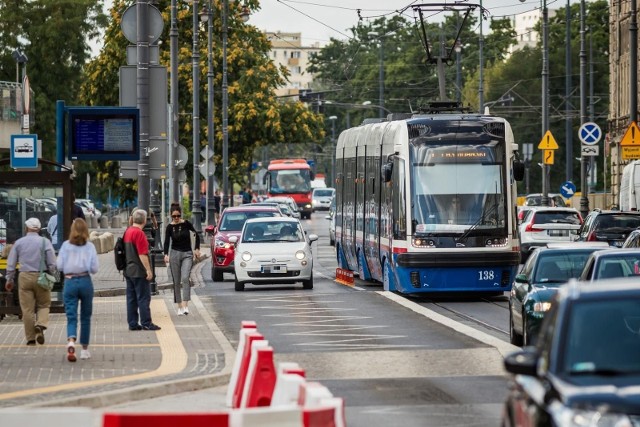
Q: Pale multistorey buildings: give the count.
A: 2